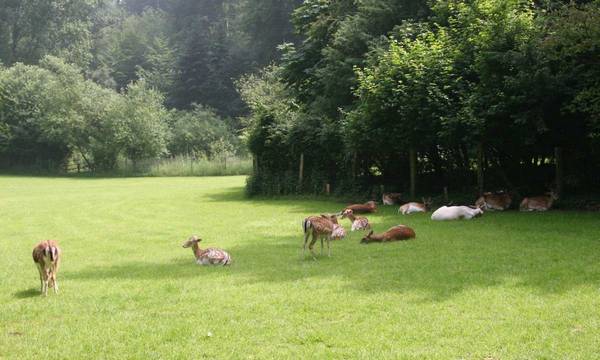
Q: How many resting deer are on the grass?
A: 10